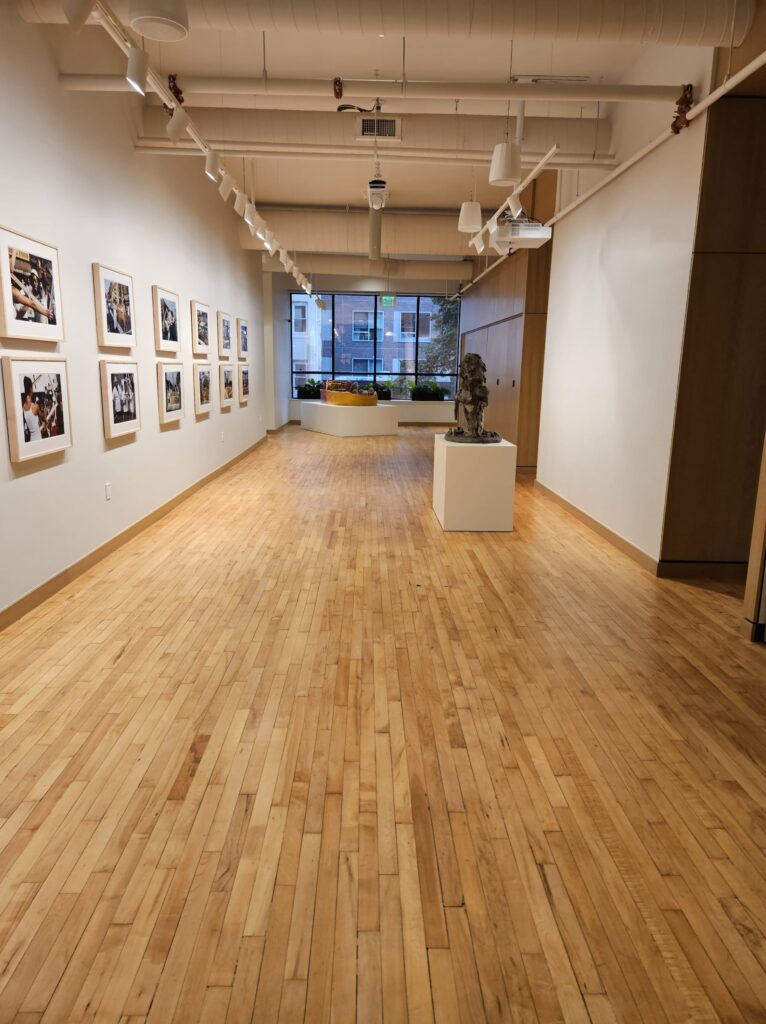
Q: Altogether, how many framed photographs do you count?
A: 12